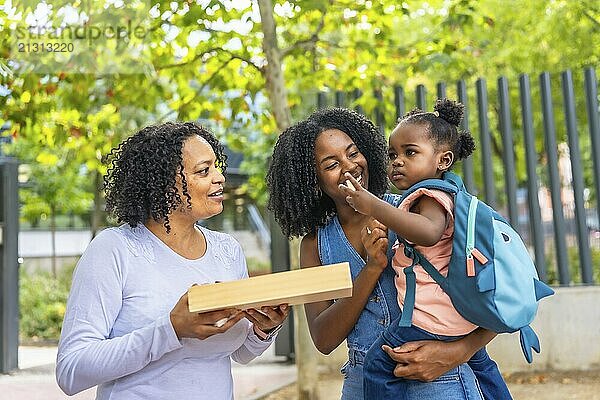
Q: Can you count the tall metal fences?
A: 1